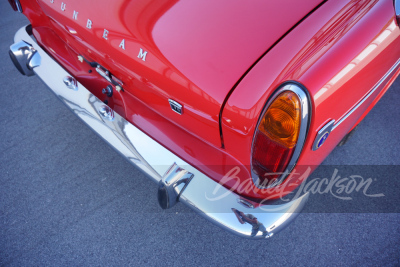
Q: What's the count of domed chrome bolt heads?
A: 2